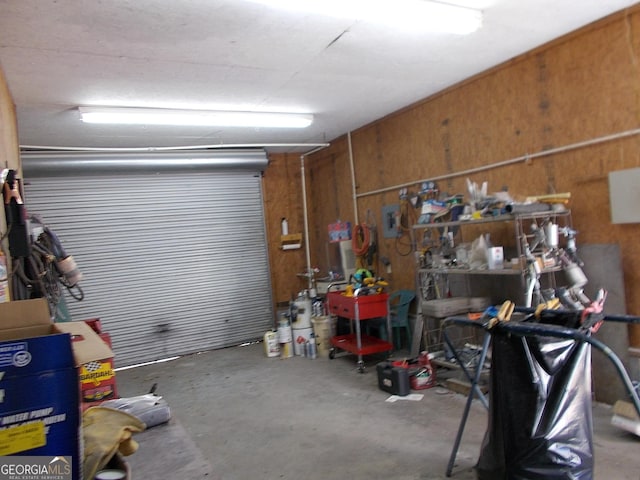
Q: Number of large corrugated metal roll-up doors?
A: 1